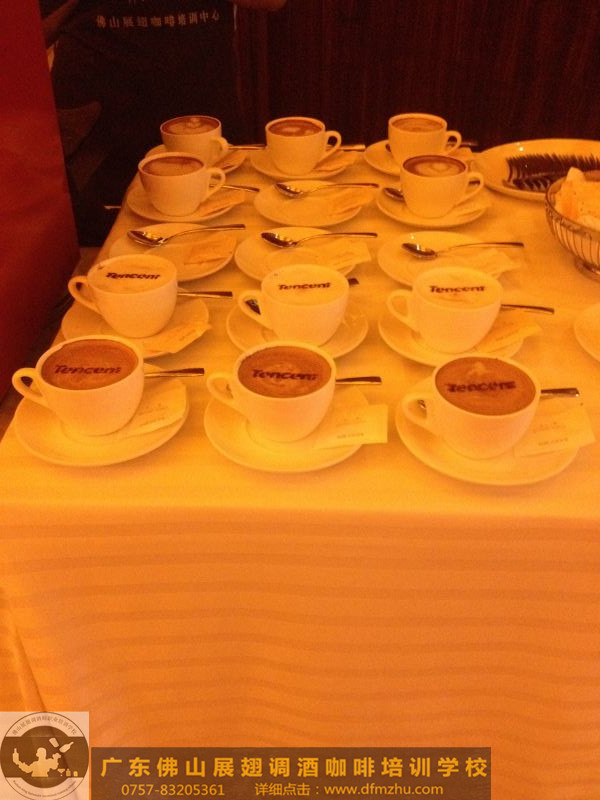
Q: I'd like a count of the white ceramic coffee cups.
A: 11